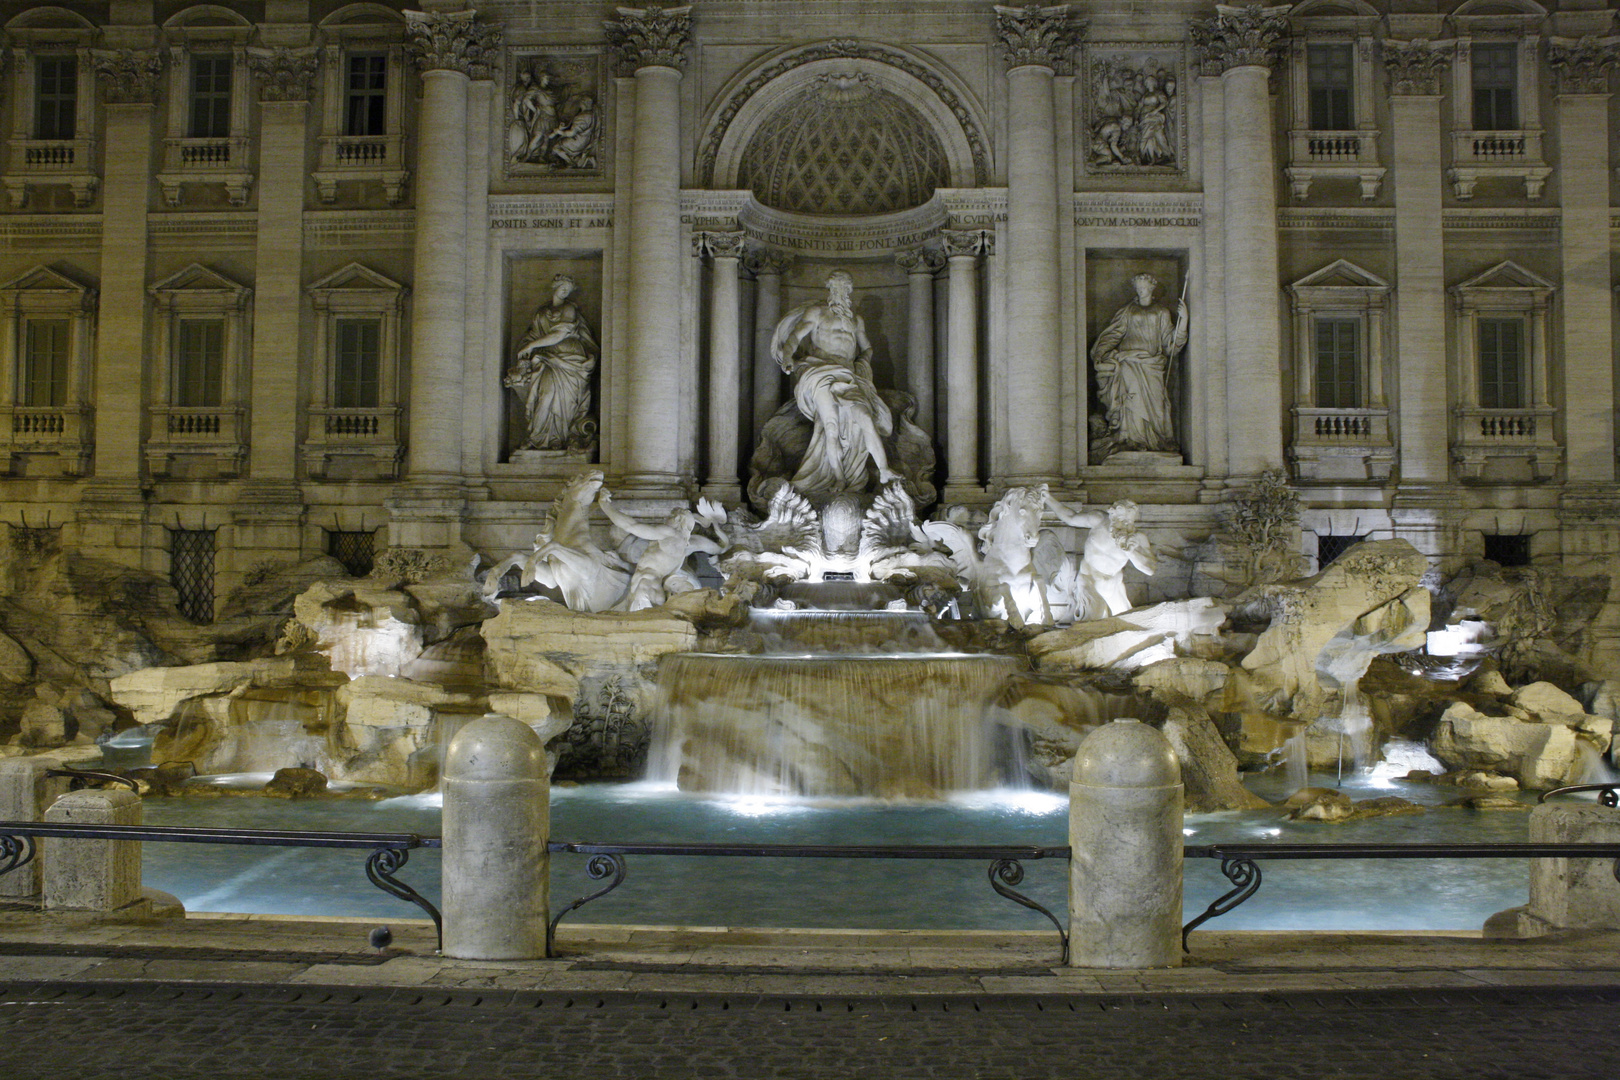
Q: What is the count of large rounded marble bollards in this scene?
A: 2